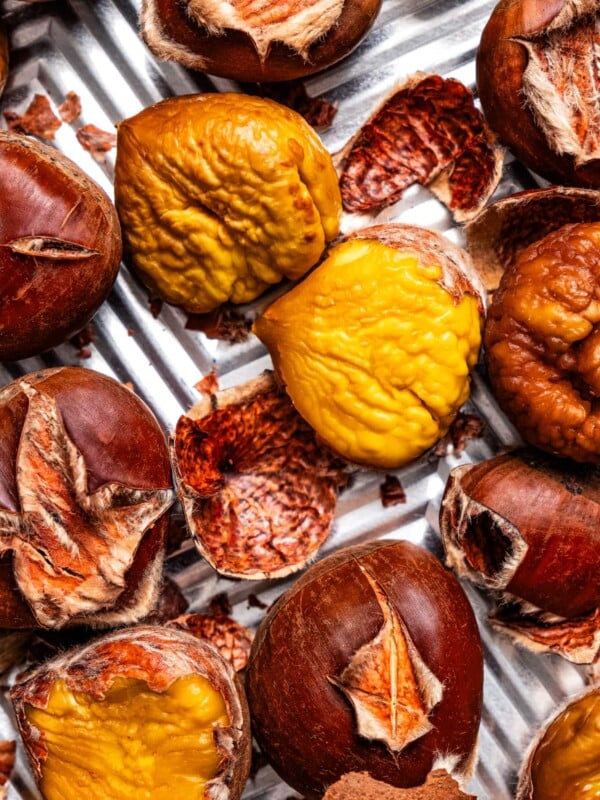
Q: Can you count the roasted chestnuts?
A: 11